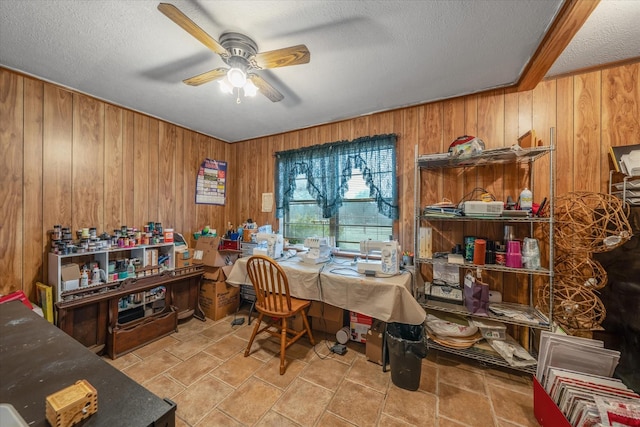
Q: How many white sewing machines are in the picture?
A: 3